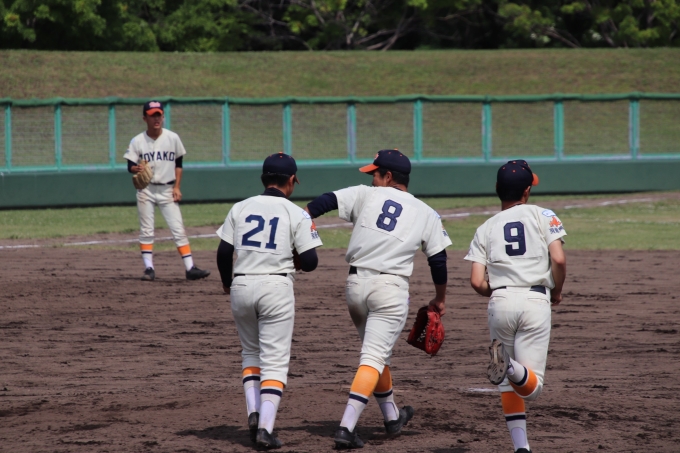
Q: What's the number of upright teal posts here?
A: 11